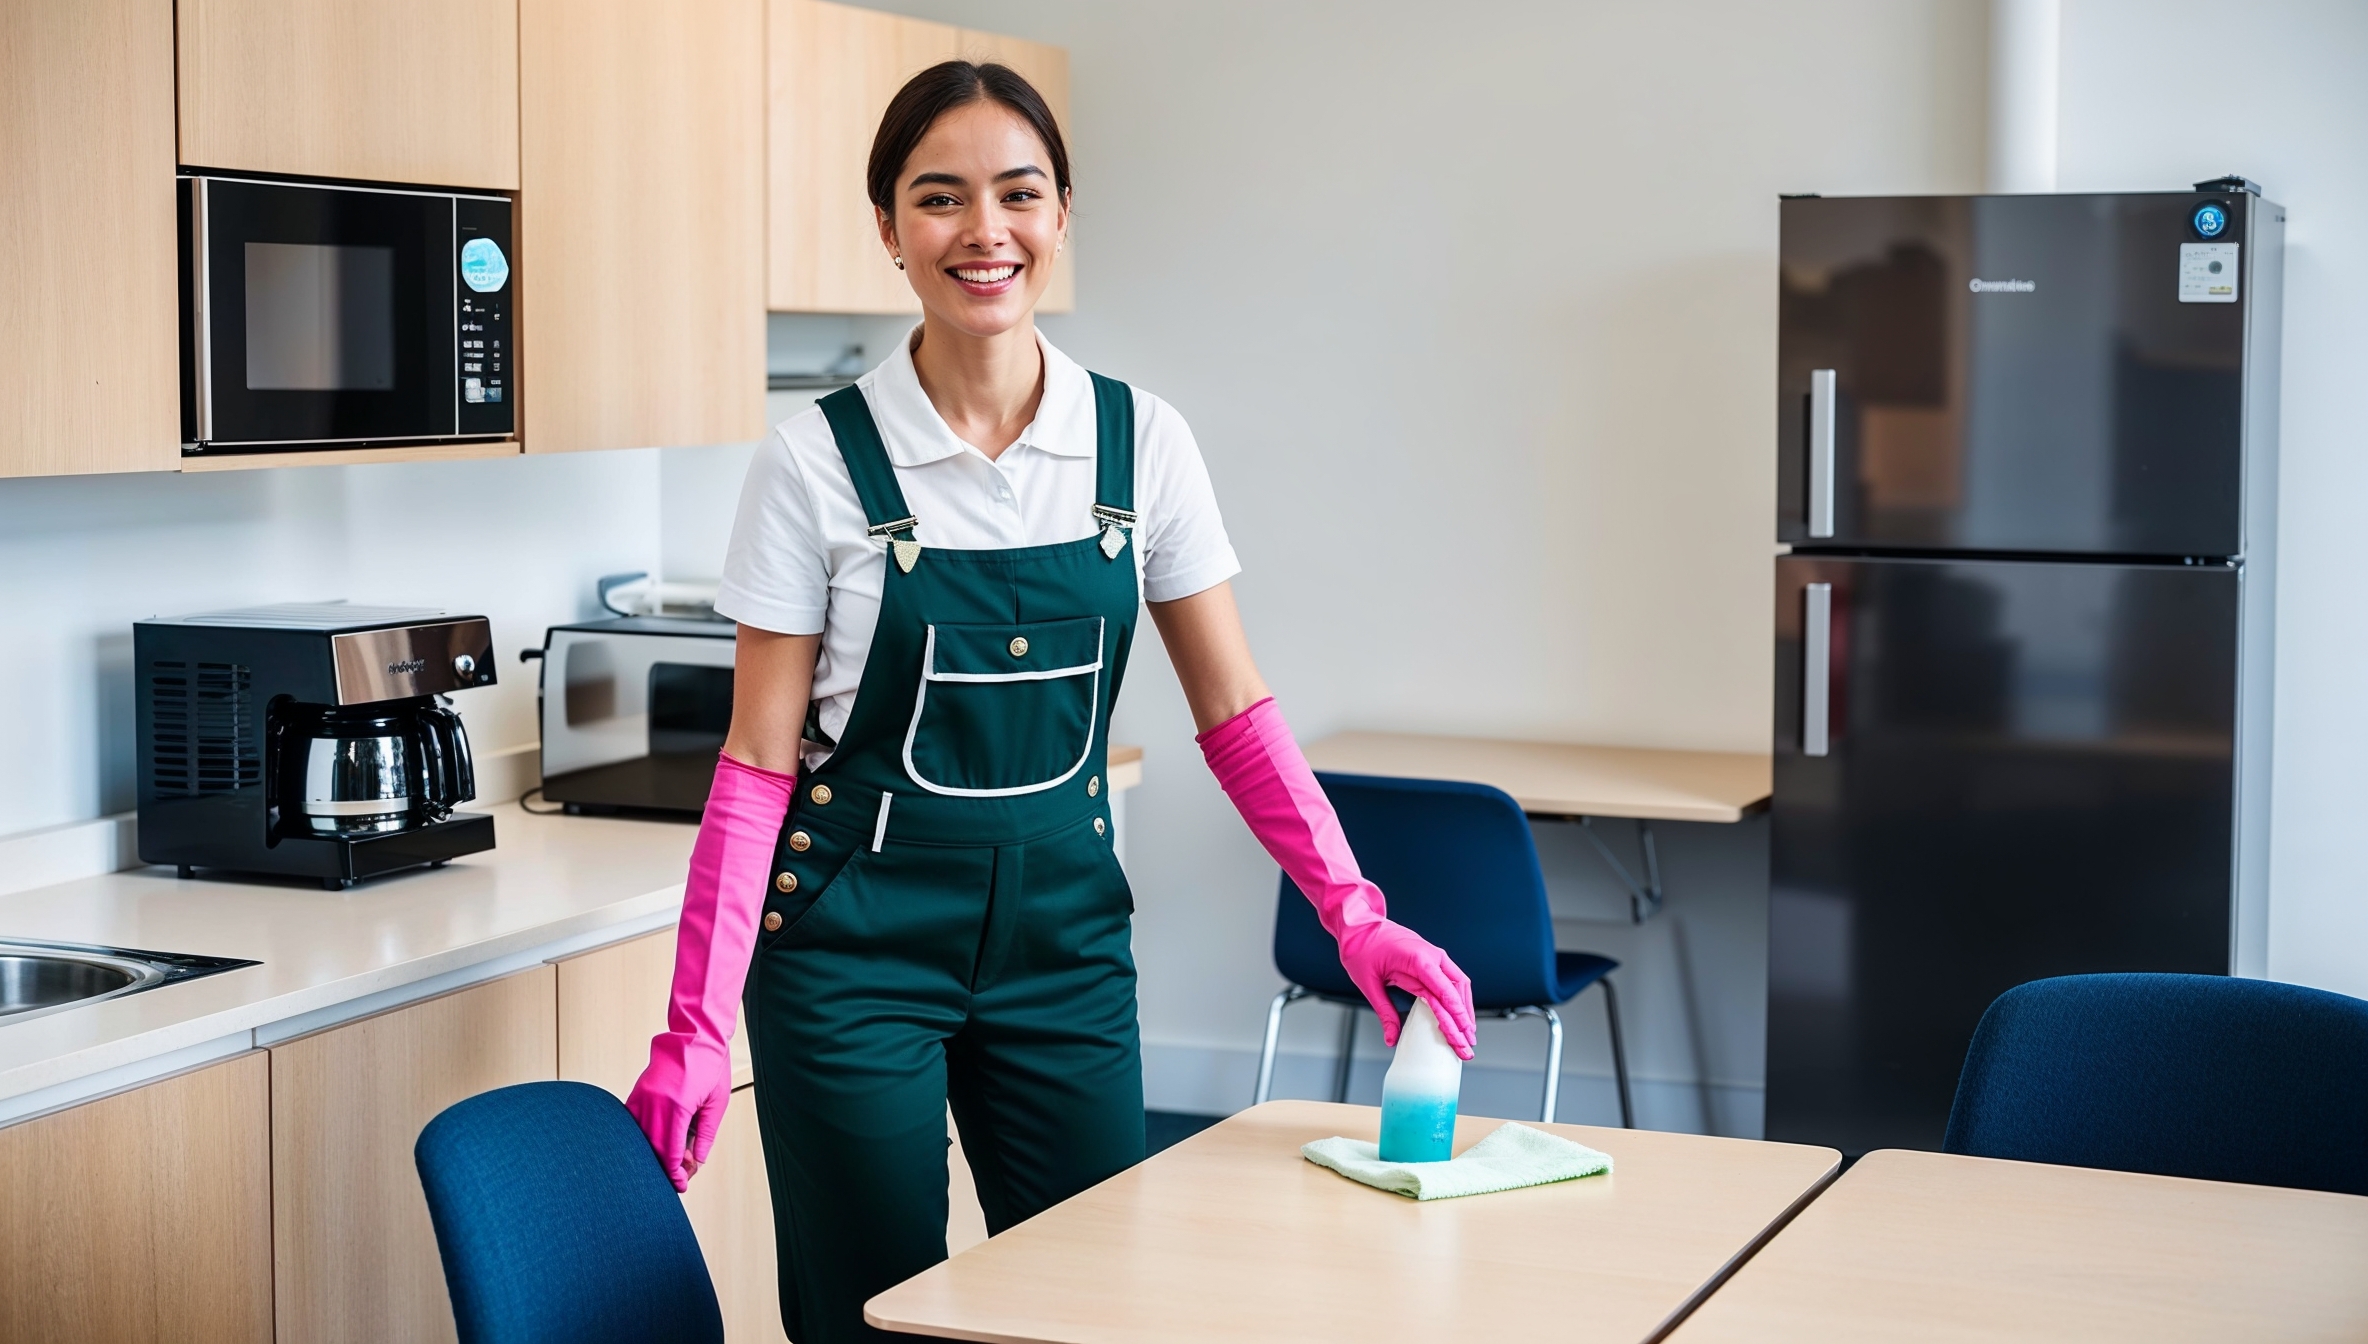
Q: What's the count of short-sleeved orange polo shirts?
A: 0